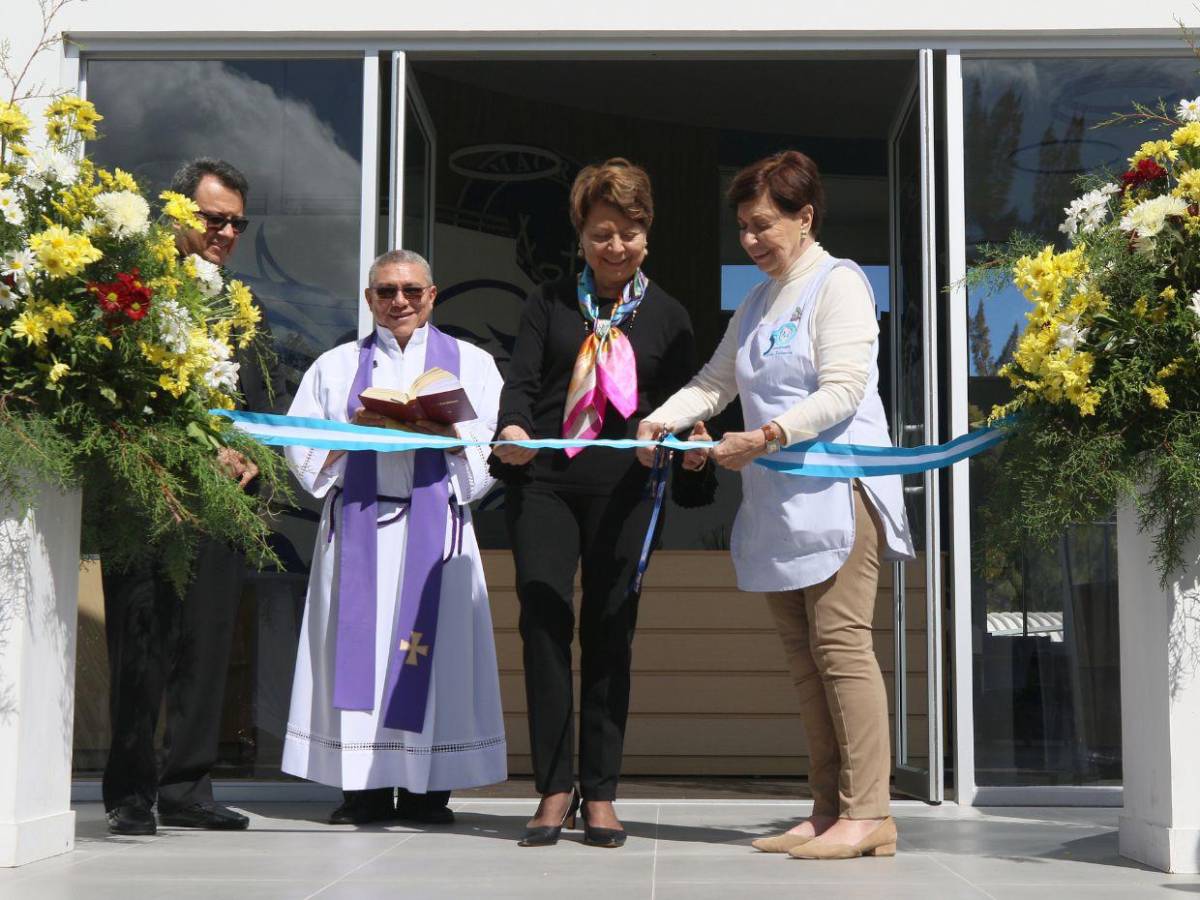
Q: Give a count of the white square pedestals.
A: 2